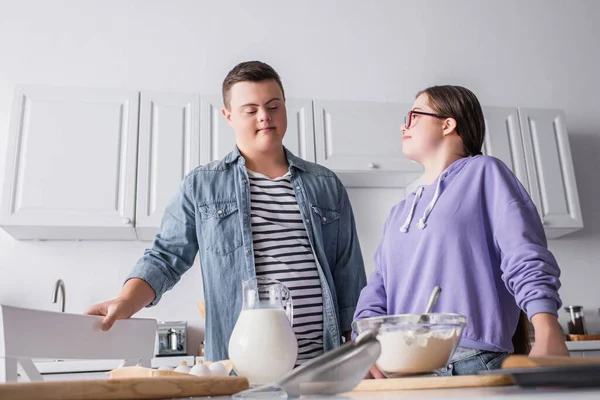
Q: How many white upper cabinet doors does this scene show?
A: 6